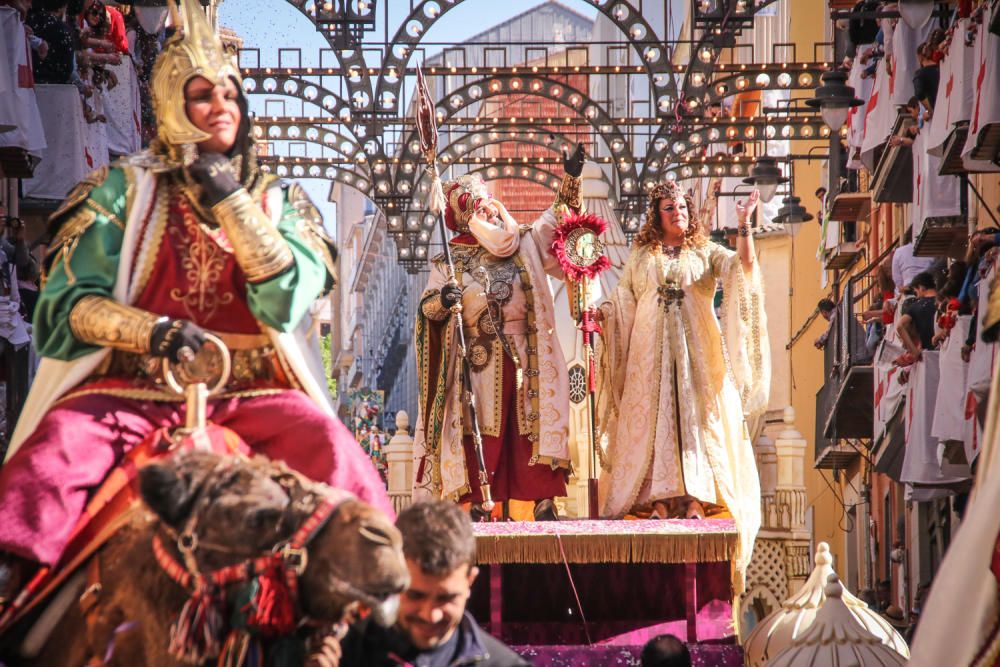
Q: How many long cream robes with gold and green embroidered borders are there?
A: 1